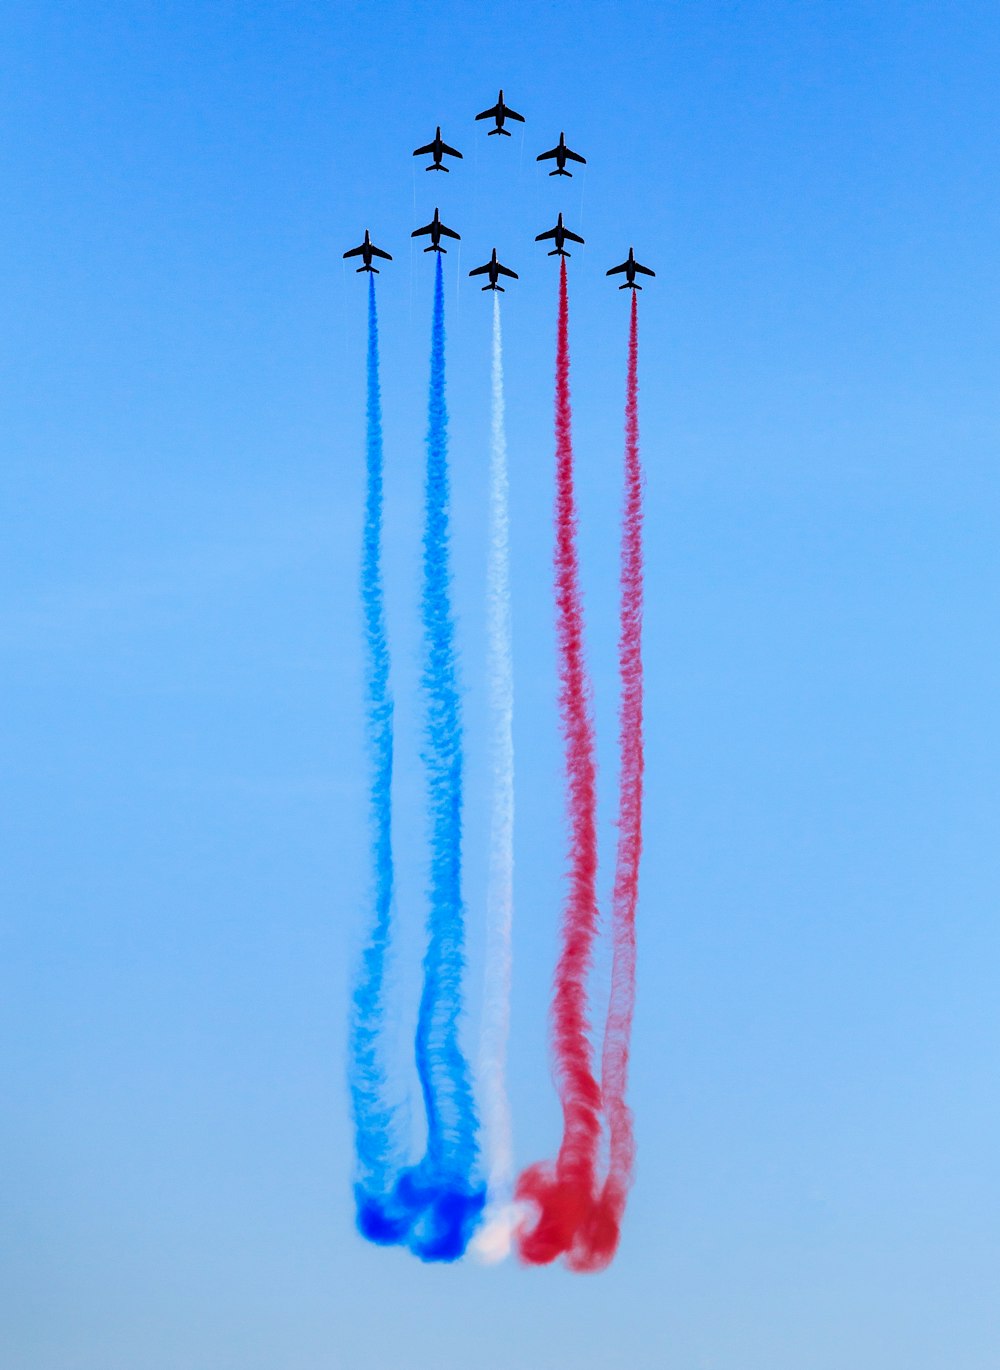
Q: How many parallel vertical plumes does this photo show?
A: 5